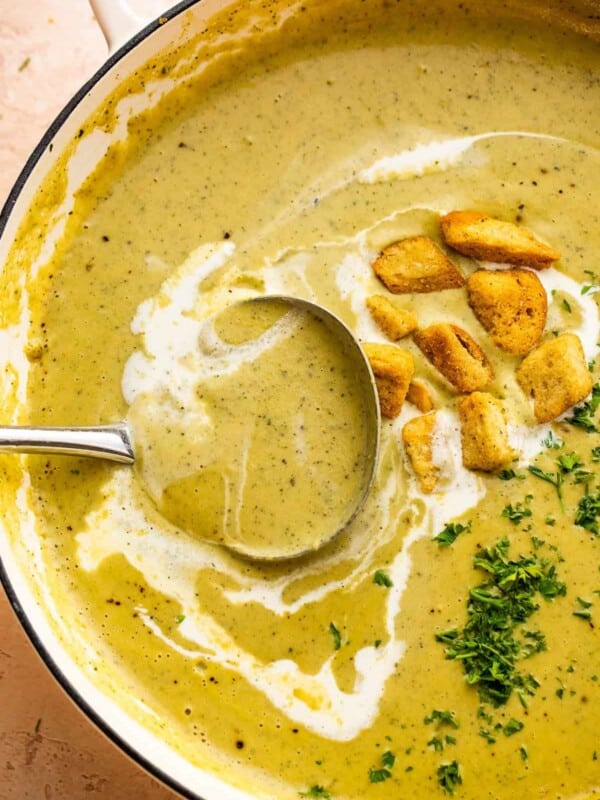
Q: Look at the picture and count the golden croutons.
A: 10